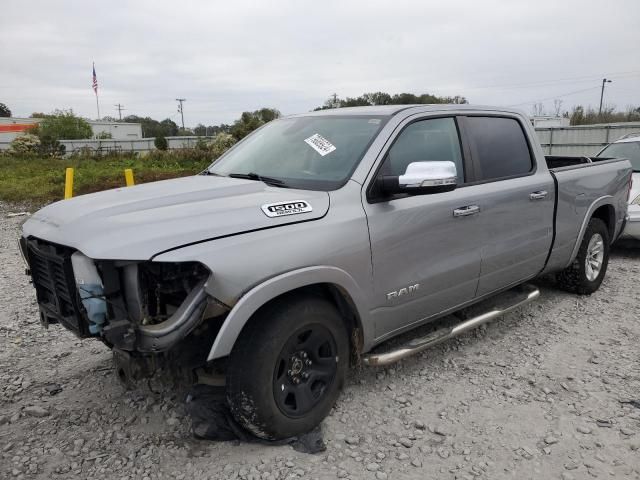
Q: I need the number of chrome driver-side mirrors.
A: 1